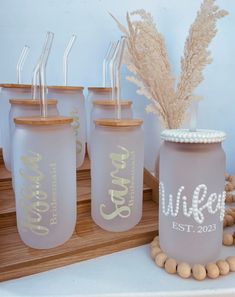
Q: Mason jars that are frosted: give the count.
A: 8